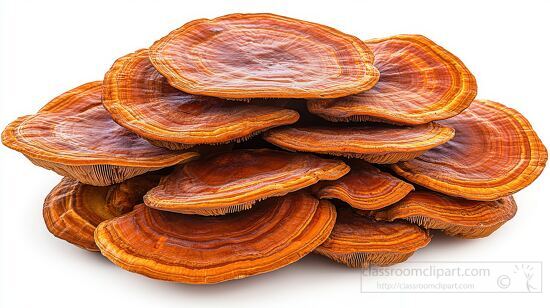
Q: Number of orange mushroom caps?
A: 12